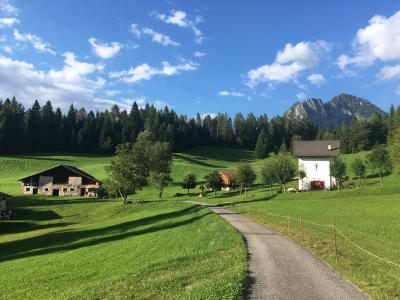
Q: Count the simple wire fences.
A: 1